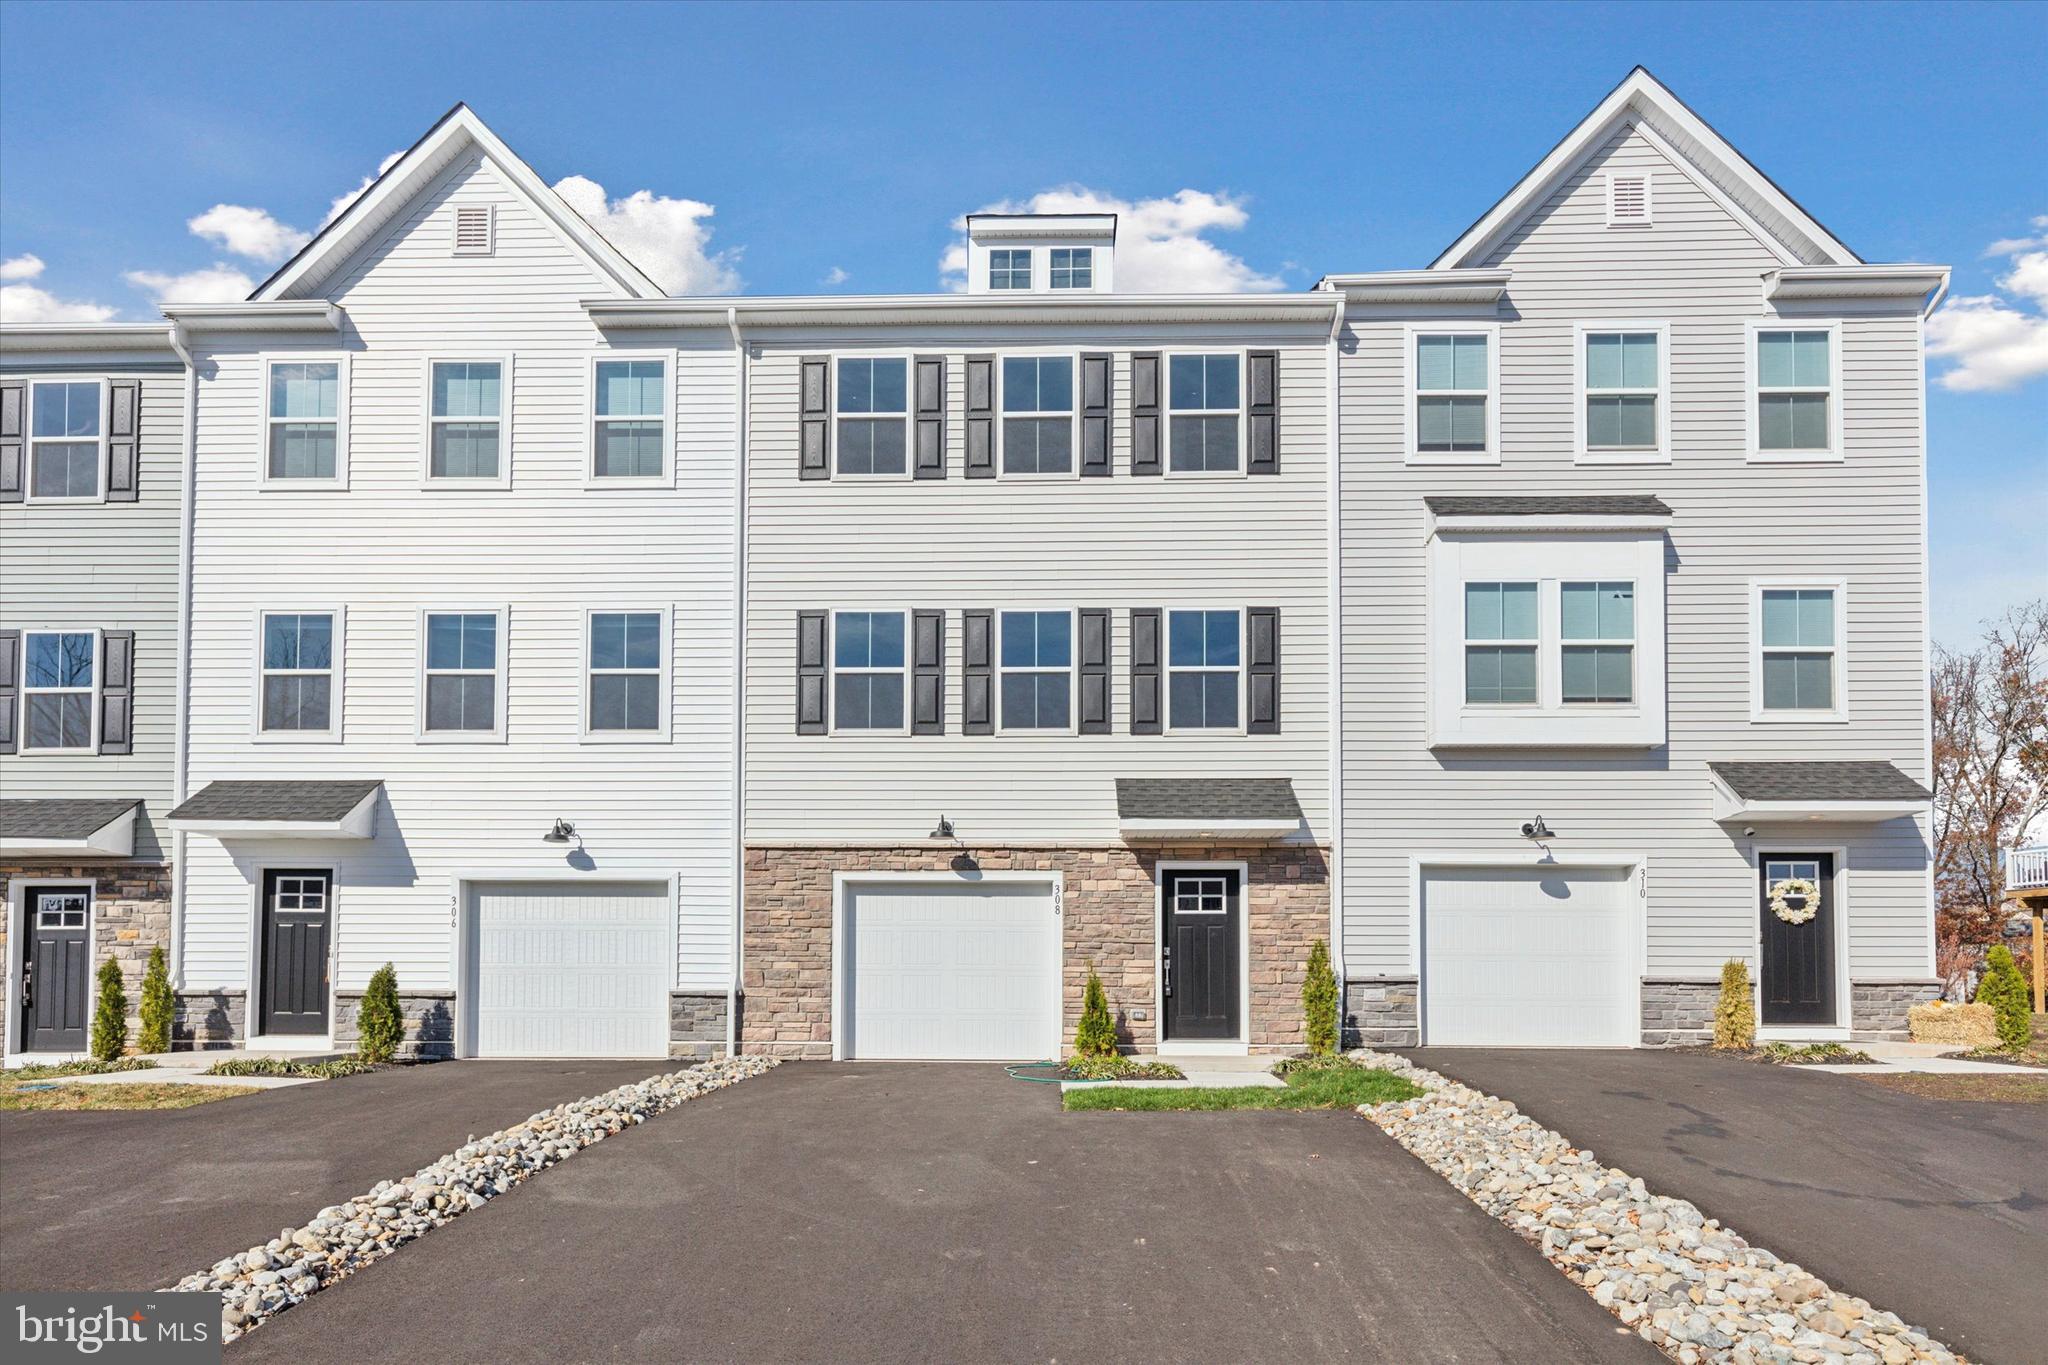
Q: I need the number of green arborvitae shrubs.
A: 6